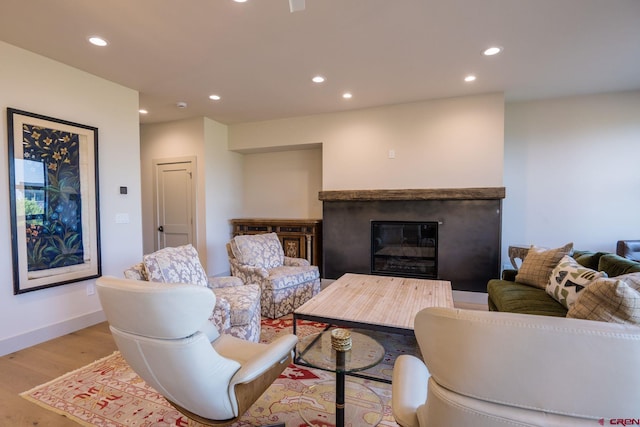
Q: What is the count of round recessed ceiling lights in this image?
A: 8